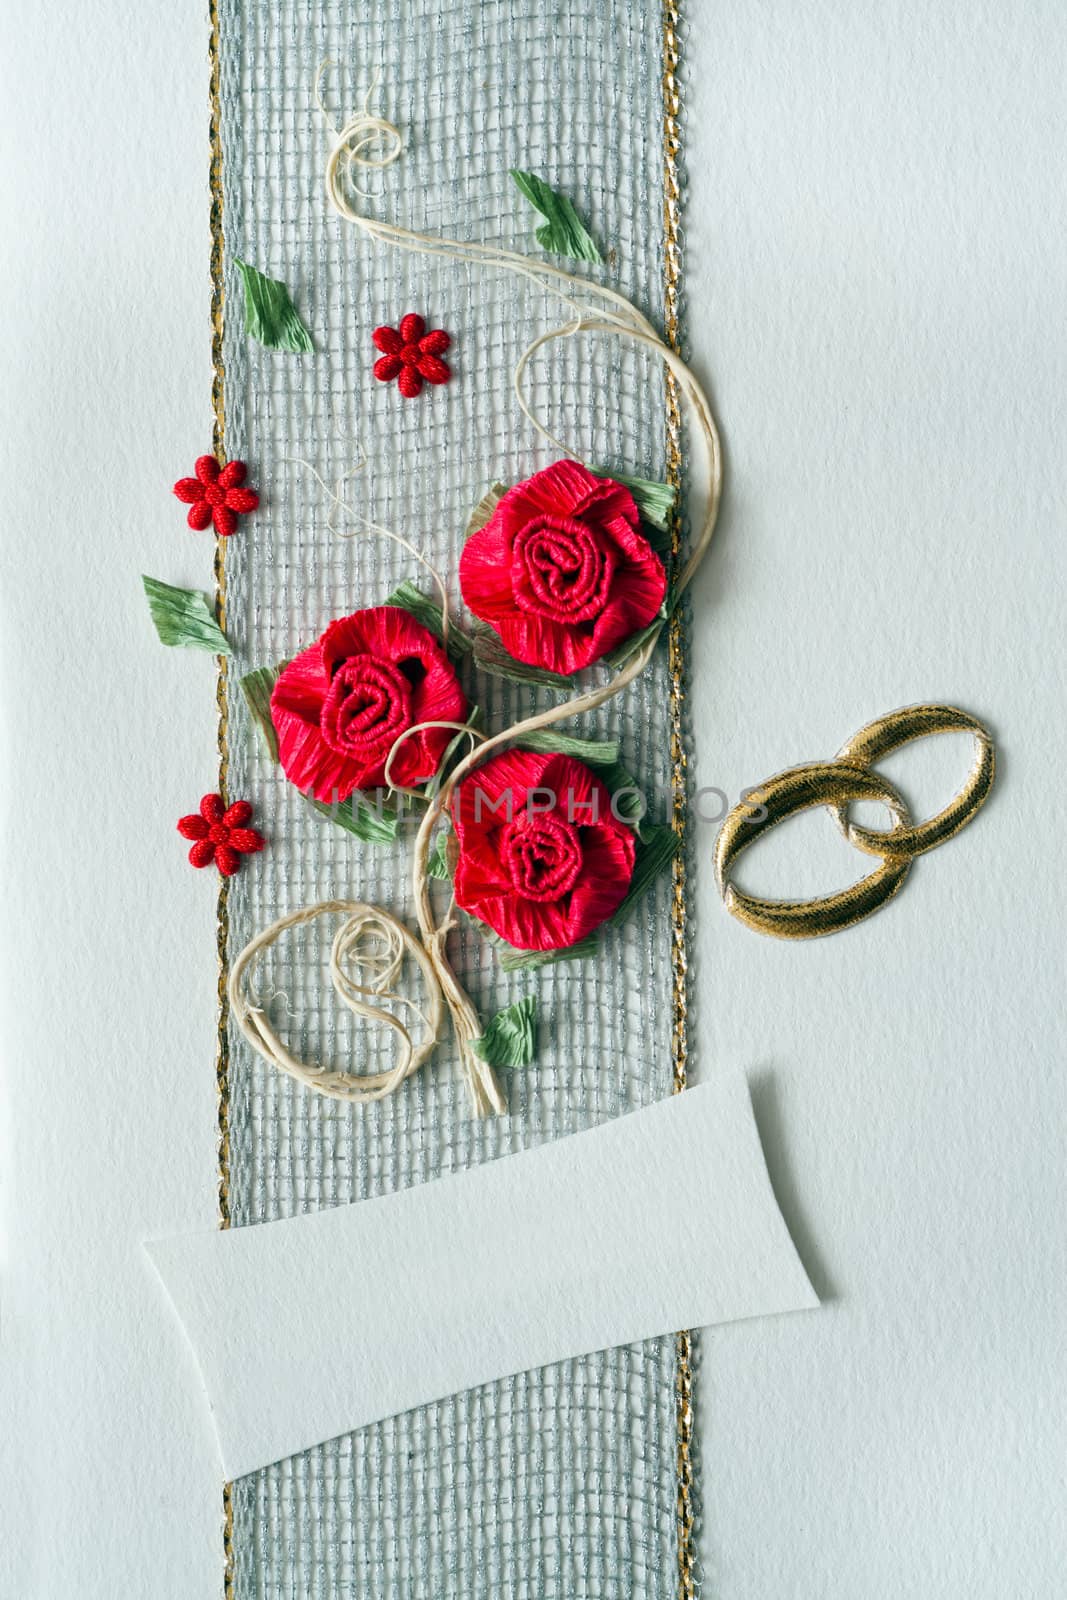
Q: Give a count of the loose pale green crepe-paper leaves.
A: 4